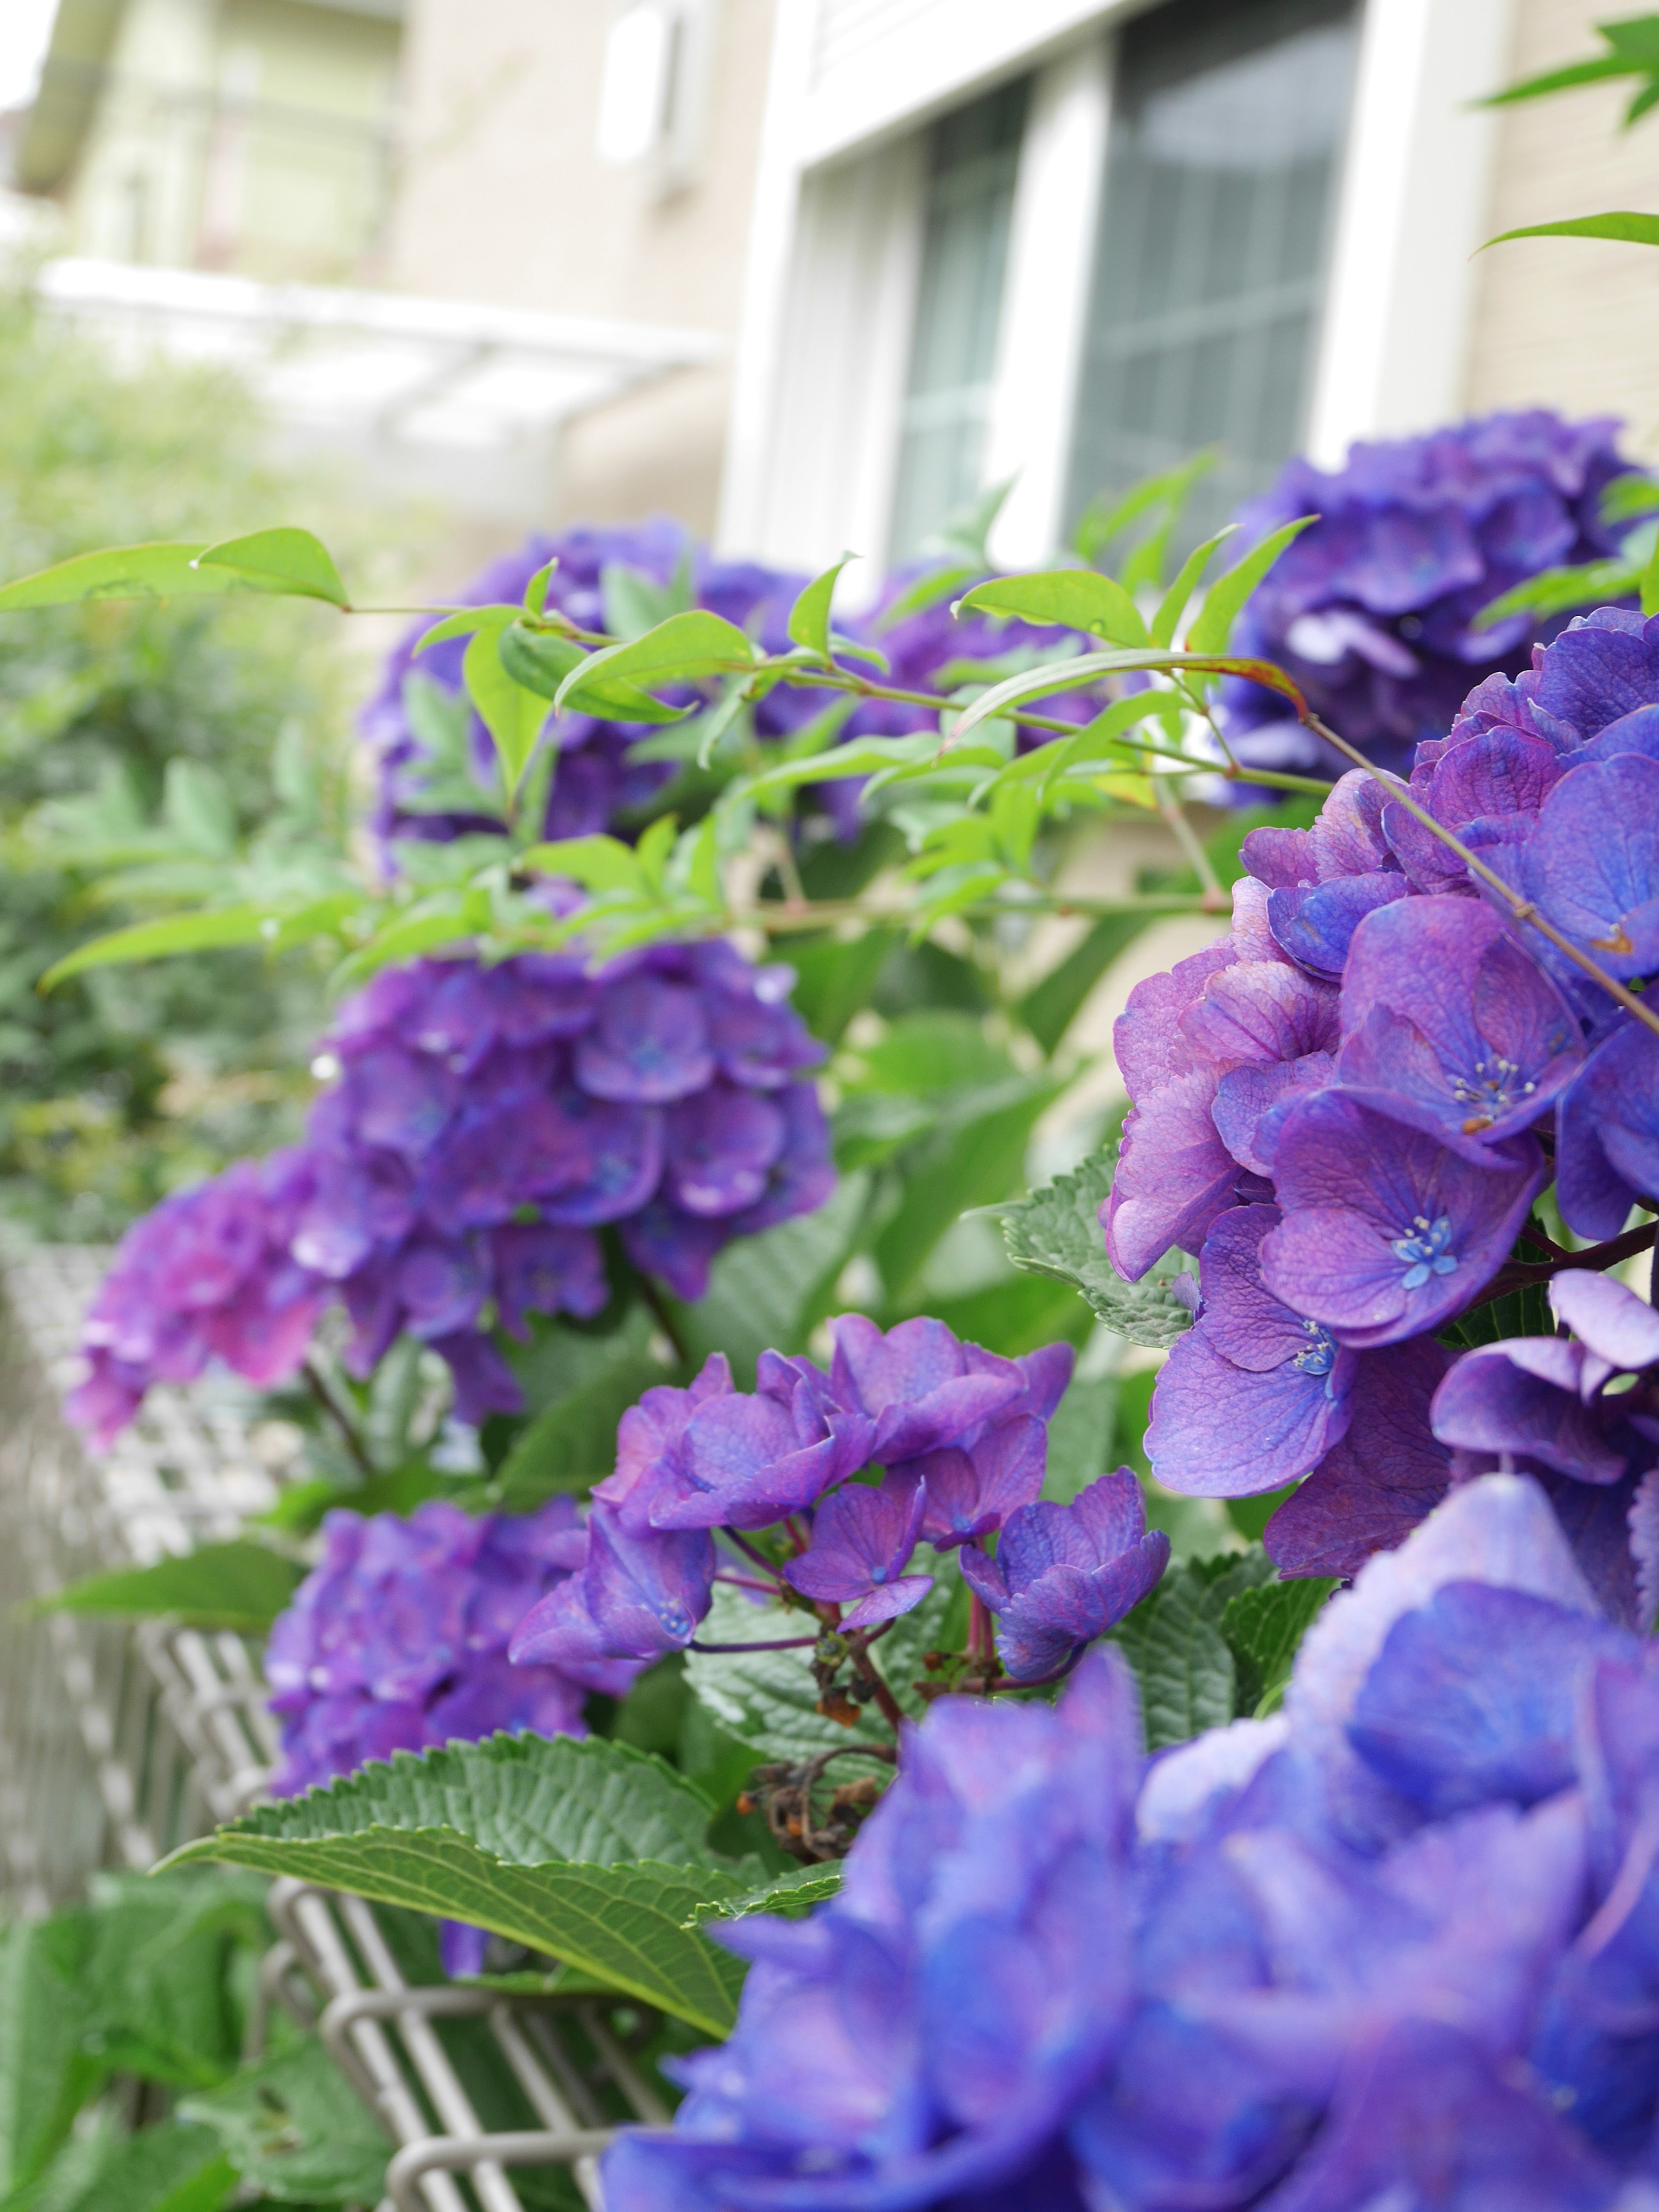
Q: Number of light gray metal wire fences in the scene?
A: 1